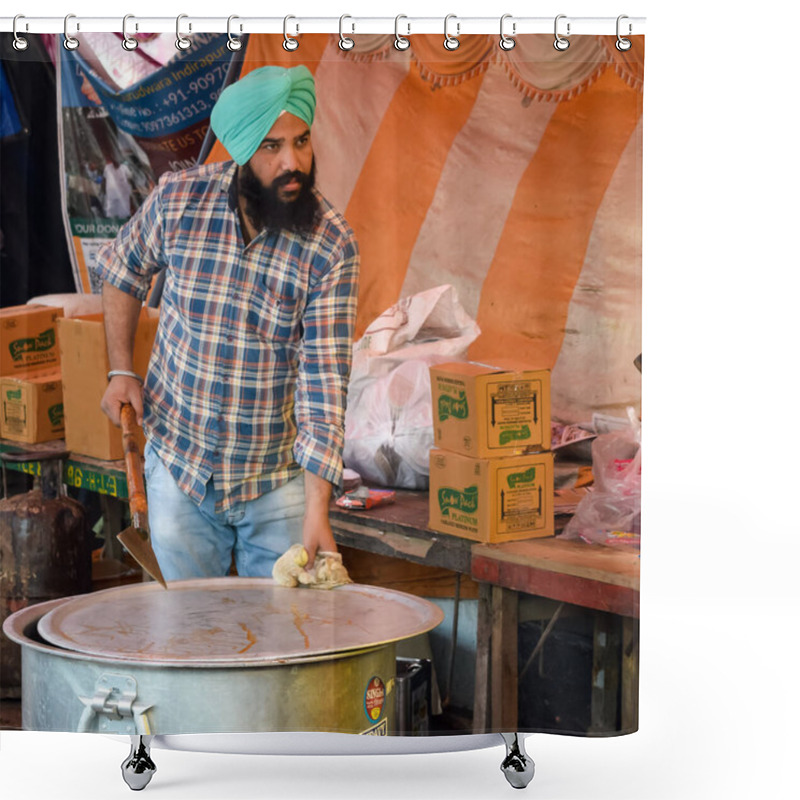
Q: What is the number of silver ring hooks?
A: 12